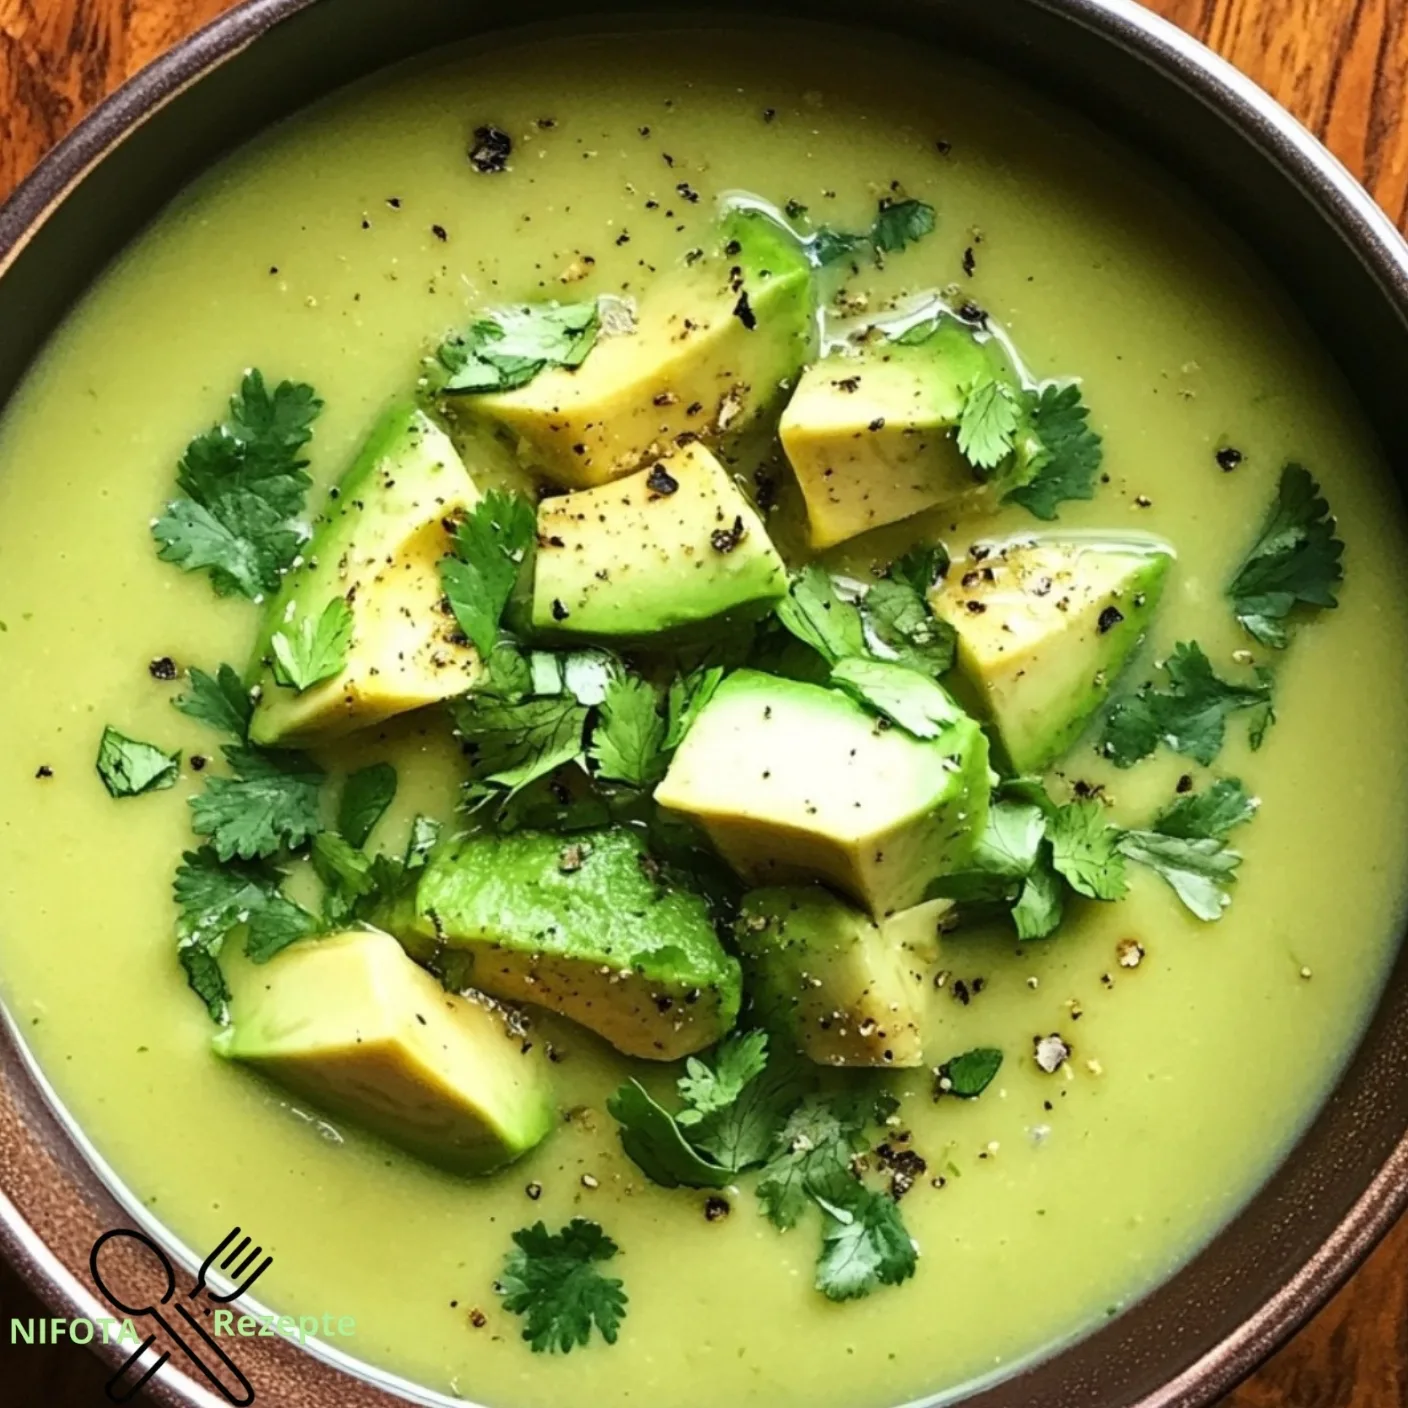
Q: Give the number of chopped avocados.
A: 9